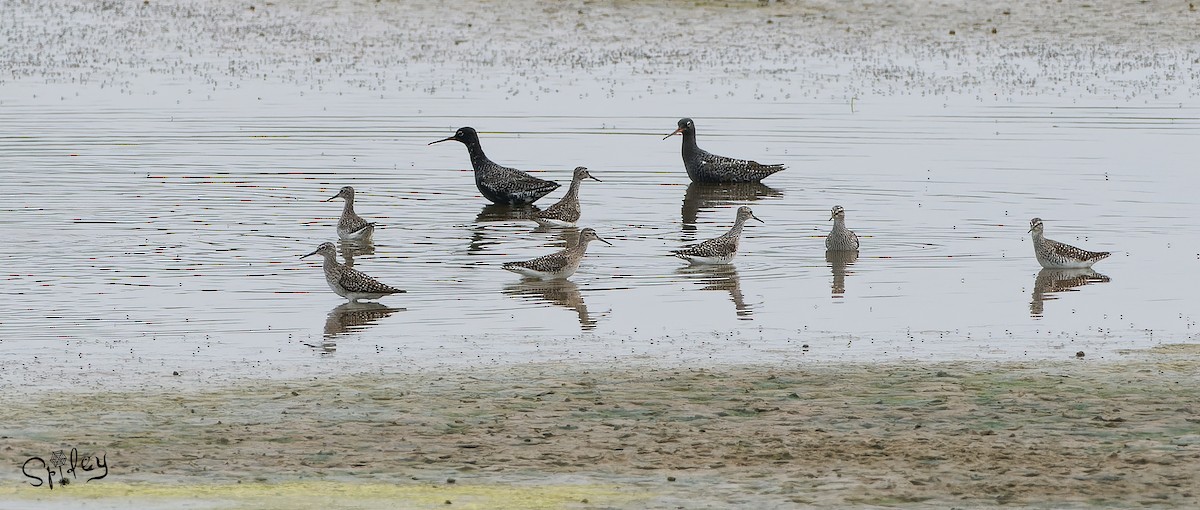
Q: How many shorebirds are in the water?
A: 9